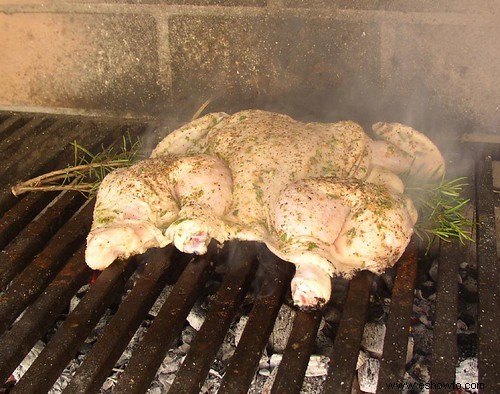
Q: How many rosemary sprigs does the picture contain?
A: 2